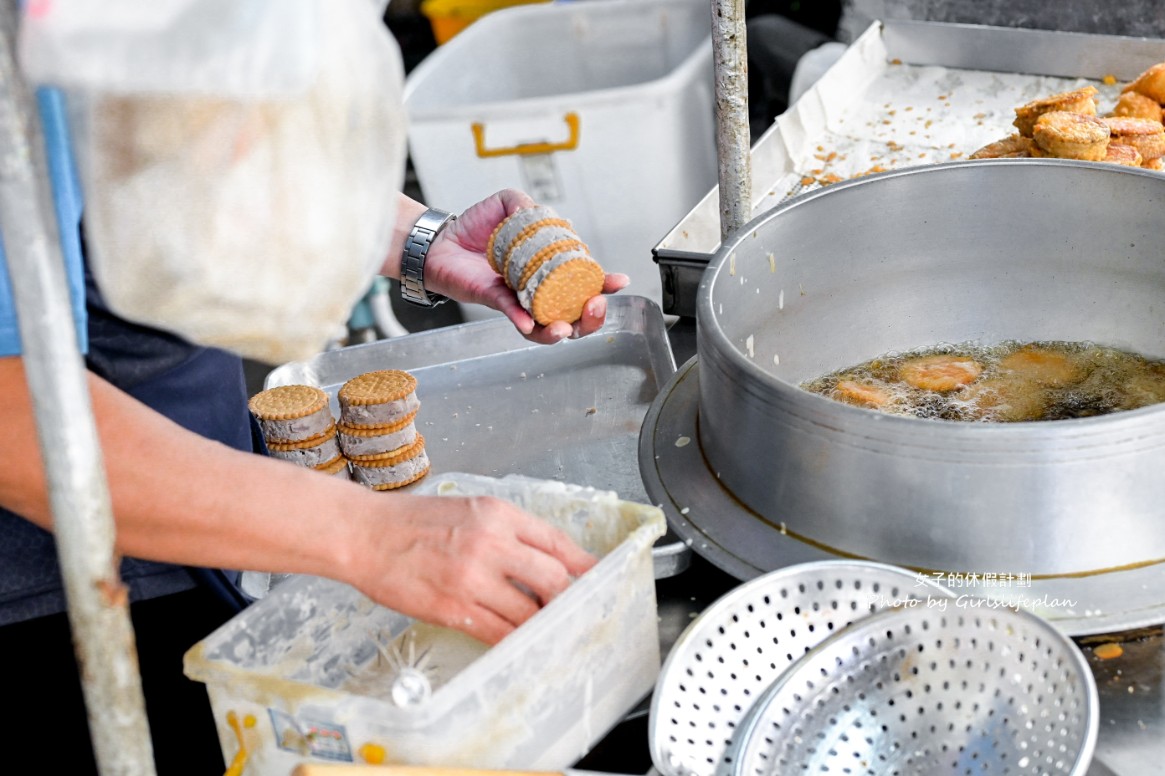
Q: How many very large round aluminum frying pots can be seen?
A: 1